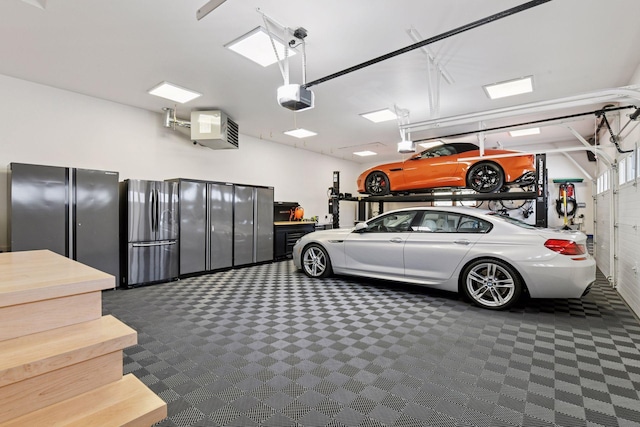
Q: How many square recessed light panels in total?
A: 8